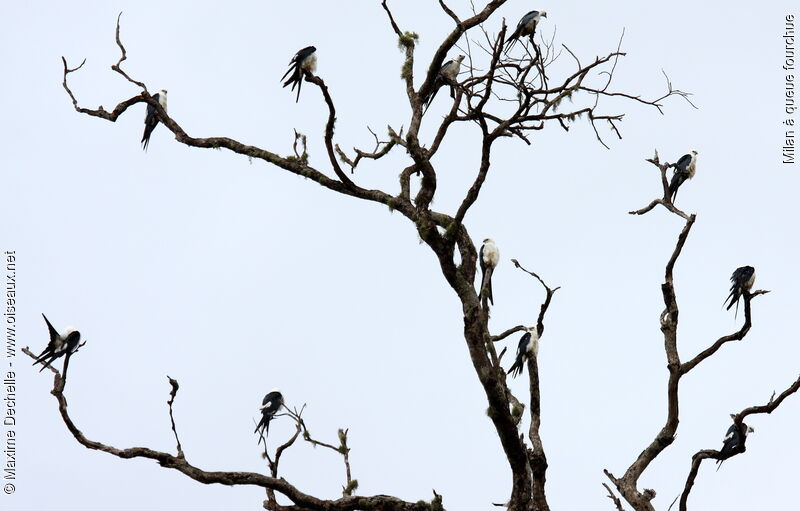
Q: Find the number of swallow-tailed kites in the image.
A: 11